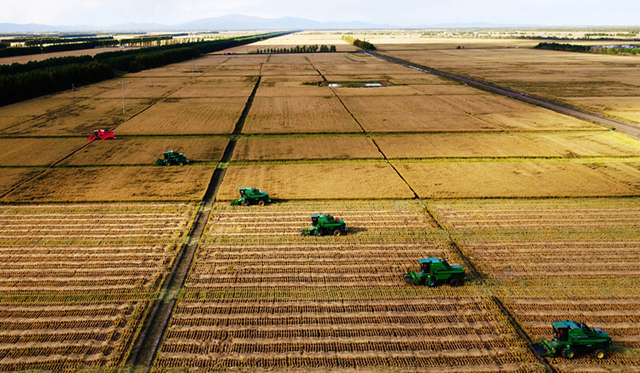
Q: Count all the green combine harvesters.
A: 5